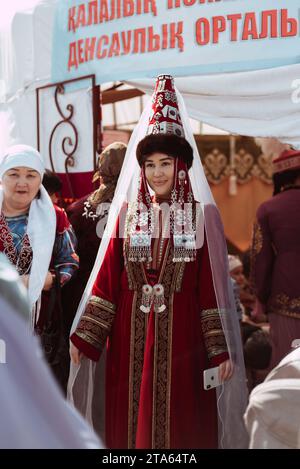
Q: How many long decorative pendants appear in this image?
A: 2